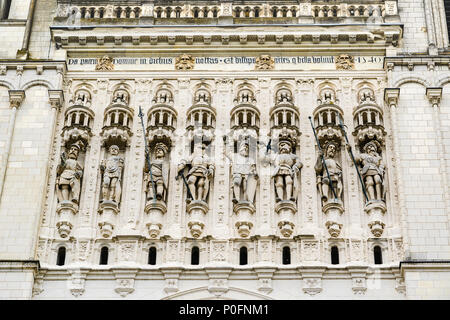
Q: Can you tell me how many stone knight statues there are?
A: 8